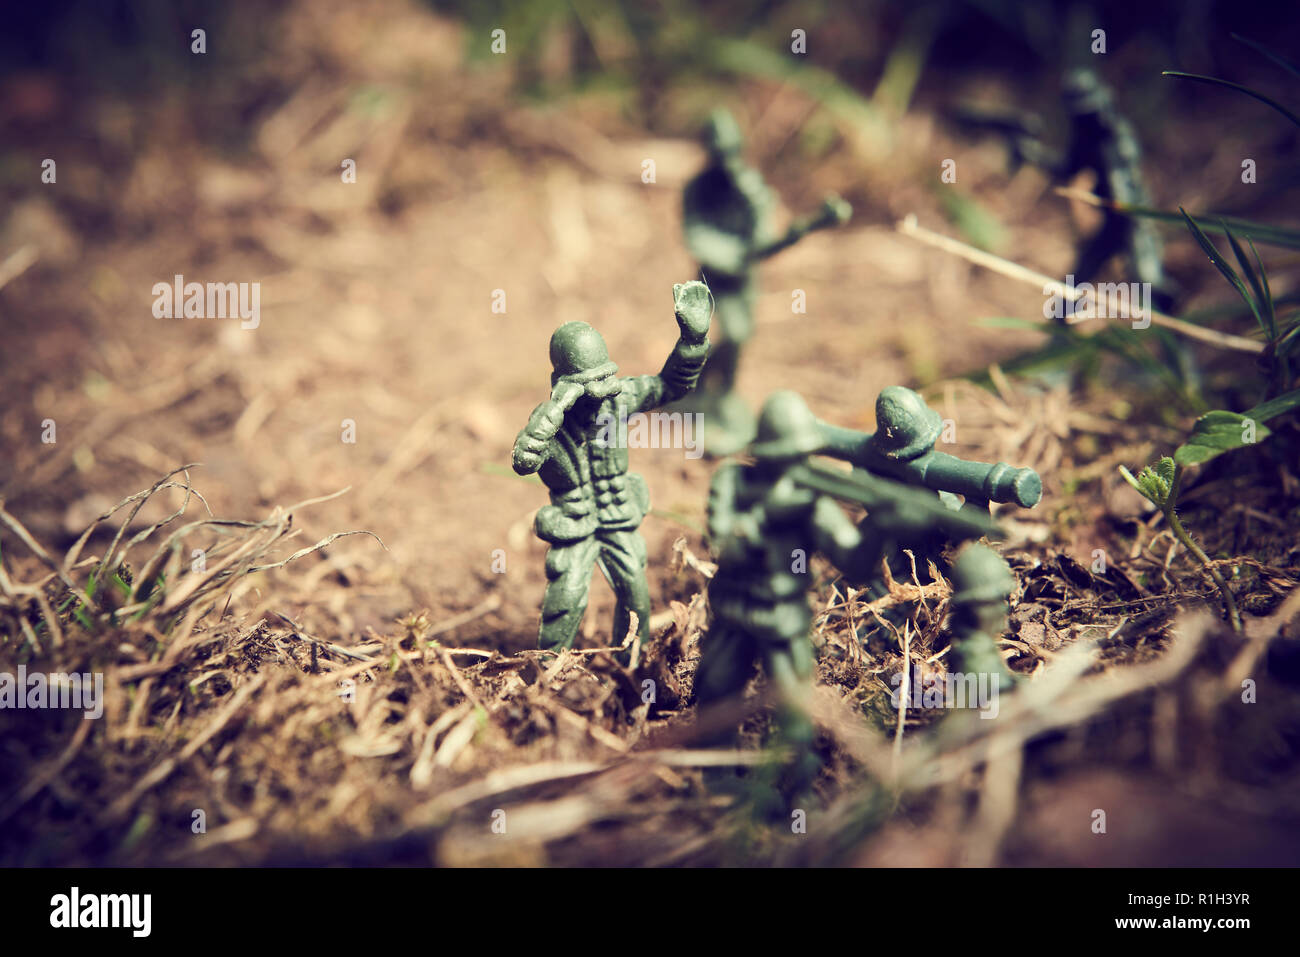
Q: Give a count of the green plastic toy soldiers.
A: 6